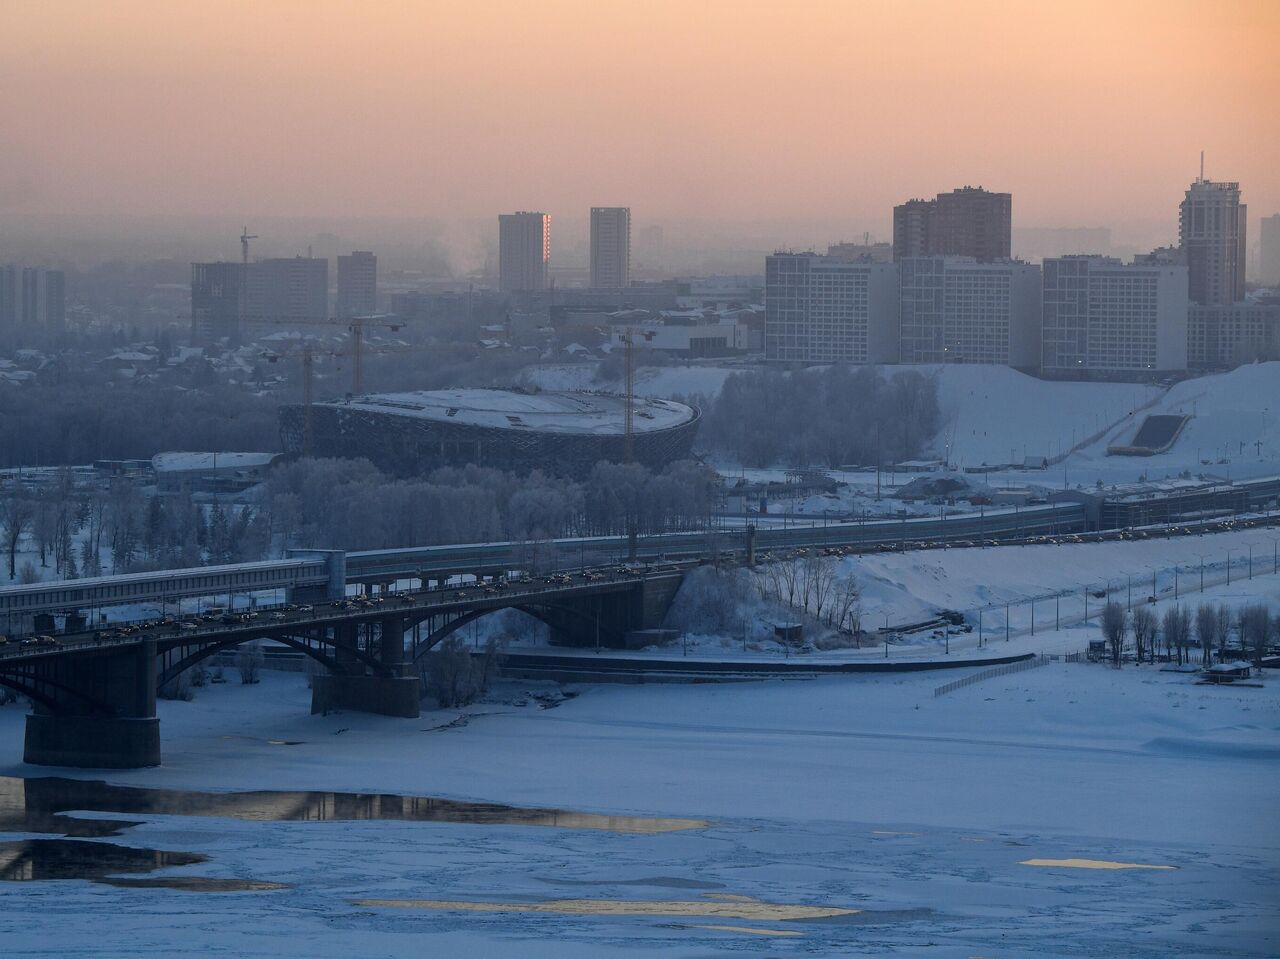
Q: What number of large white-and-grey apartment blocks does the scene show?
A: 3